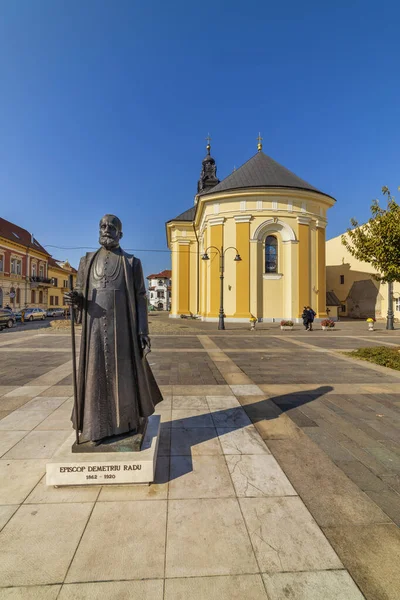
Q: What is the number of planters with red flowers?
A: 2